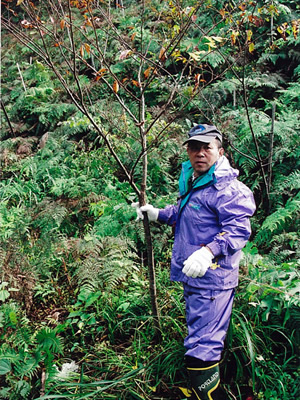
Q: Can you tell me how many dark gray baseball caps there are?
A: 1